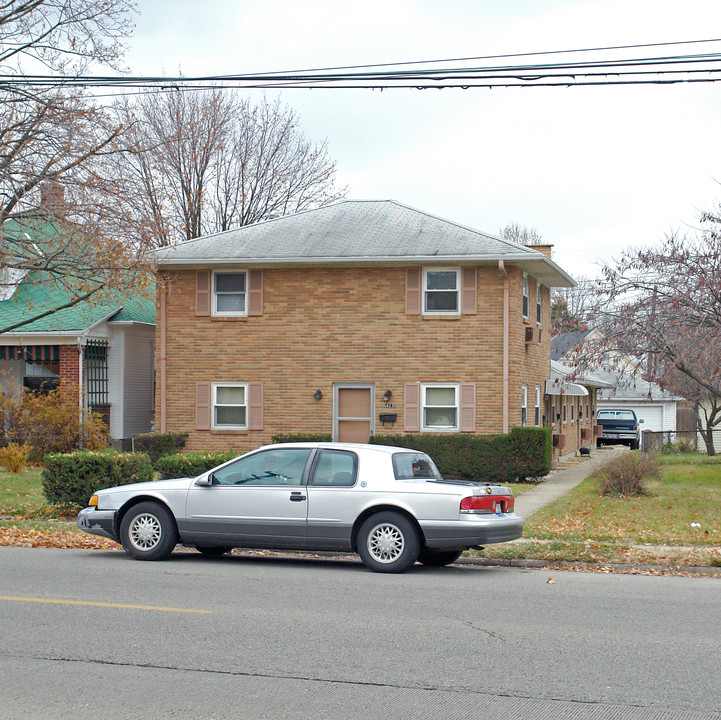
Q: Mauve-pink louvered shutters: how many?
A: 8